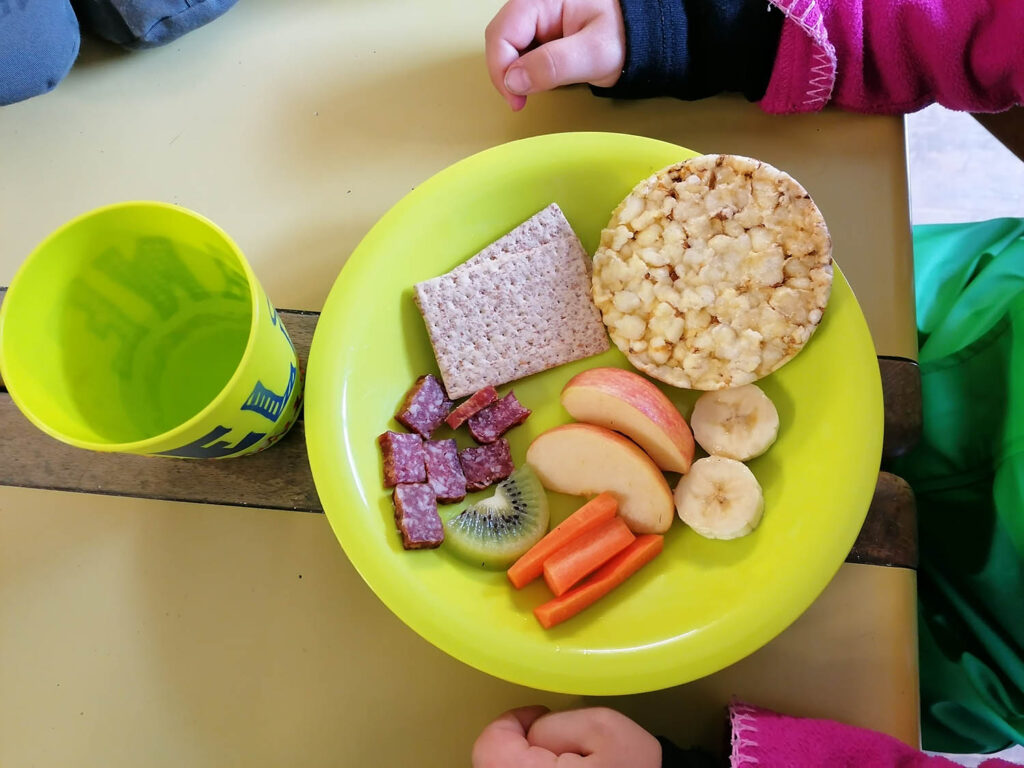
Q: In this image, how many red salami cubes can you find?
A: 7